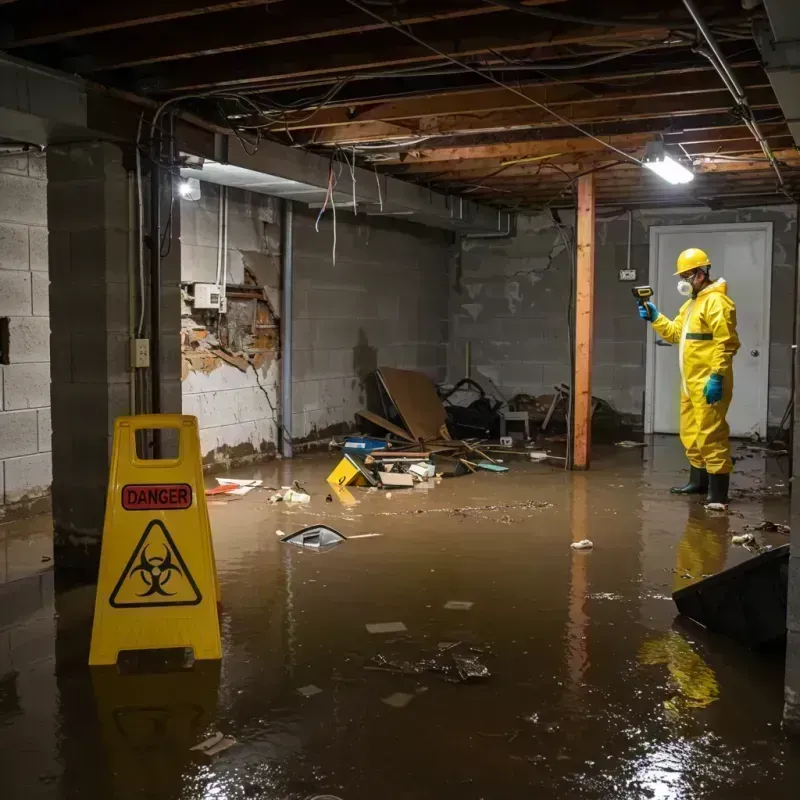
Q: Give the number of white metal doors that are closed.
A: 1